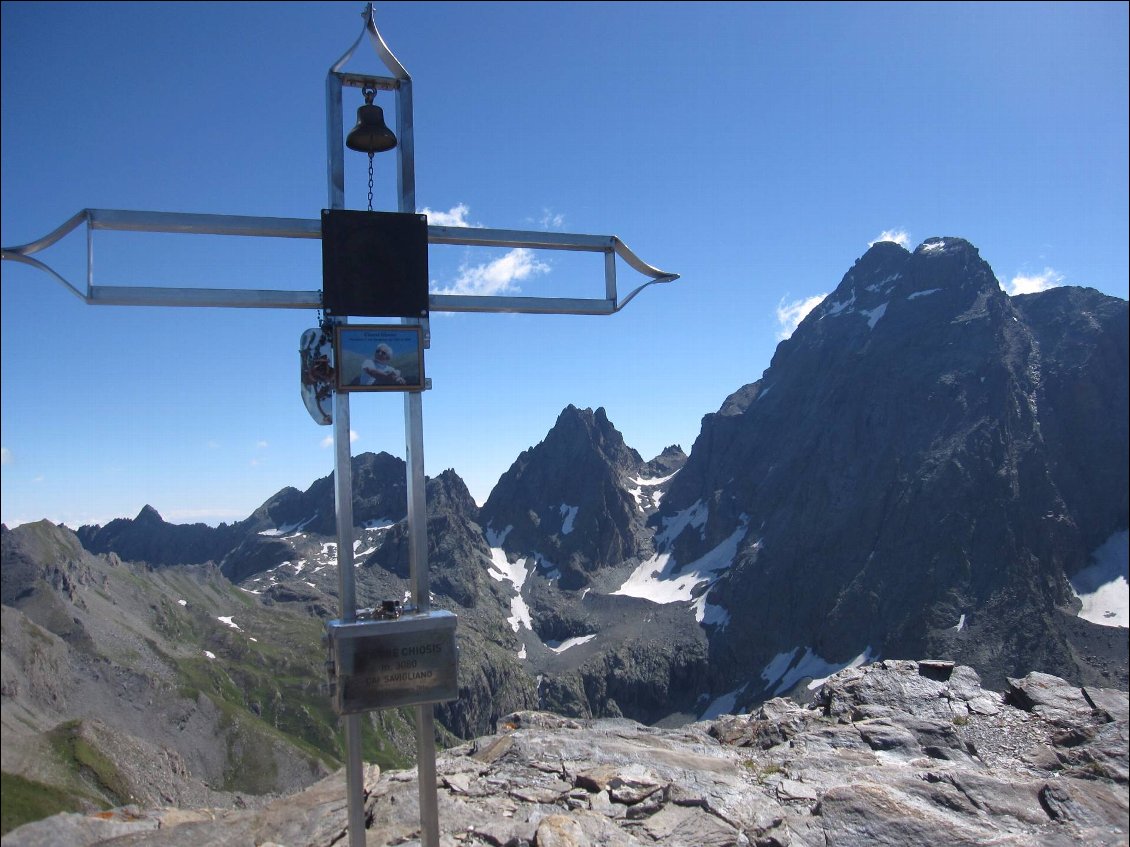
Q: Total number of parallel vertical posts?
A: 2